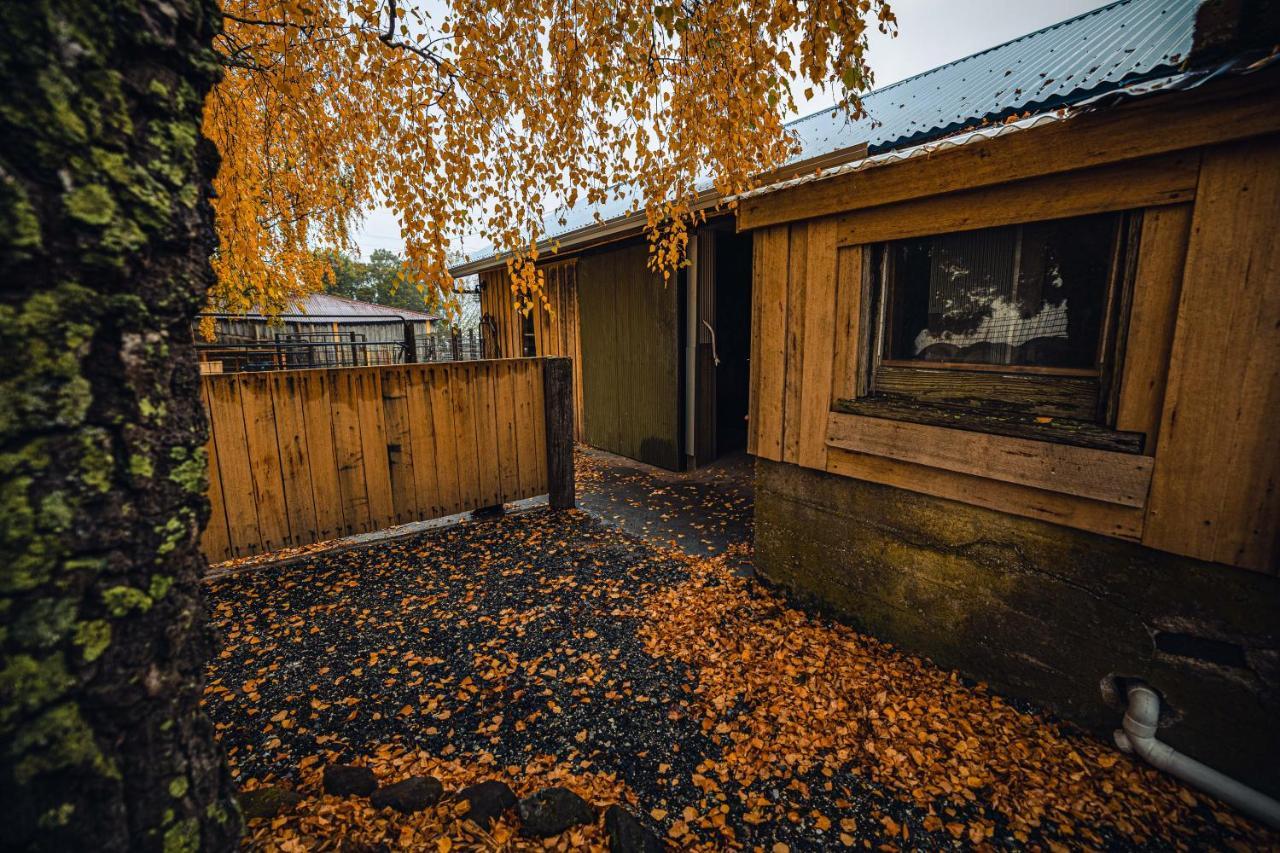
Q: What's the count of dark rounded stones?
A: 6